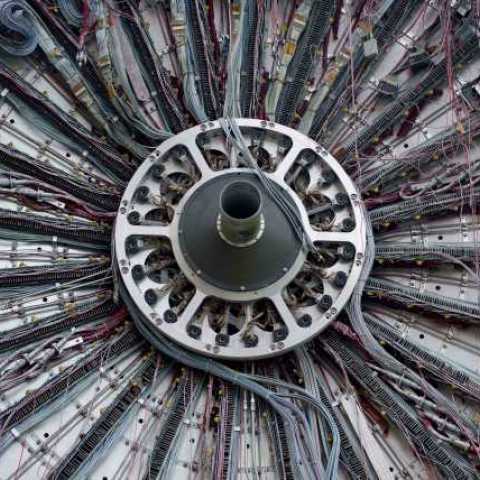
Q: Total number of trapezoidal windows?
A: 6